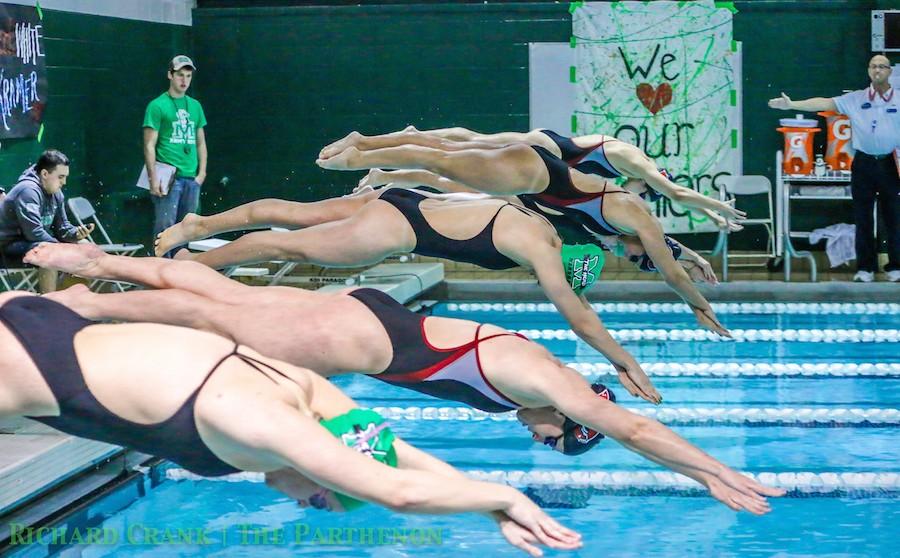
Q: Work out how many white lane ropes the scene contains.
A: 5